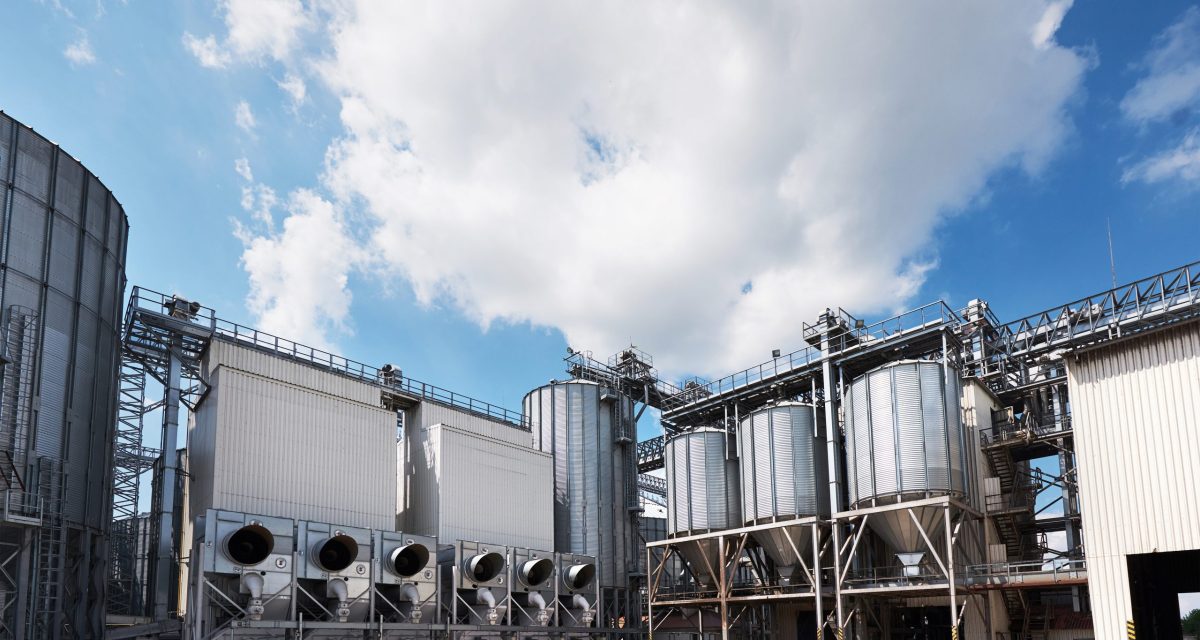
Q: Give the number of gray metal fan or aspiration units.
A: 6